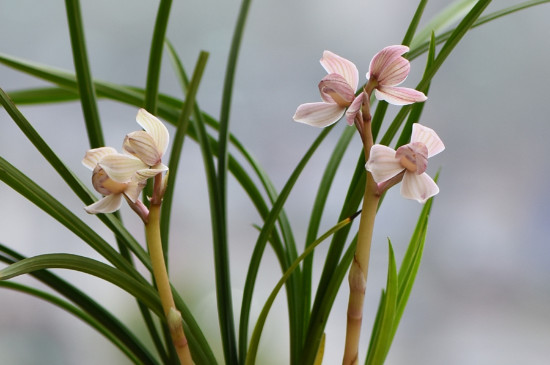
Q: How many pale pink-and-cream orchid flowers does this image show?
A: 5